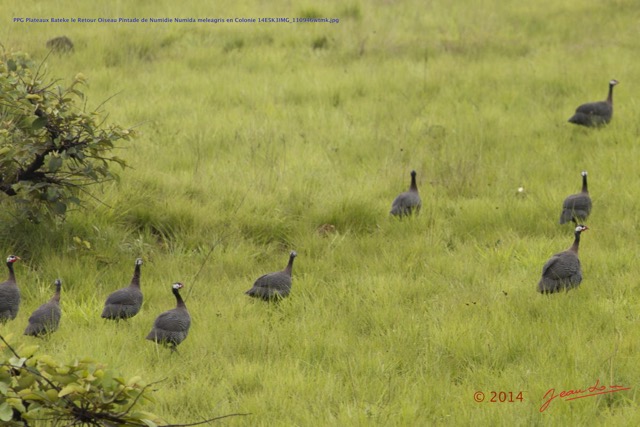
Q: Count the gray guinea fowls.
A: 9